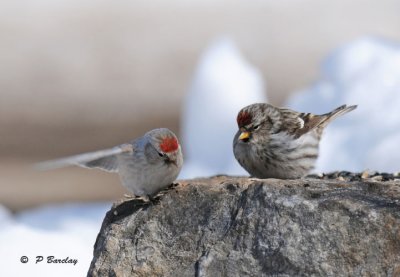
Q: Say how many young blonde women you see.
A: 0